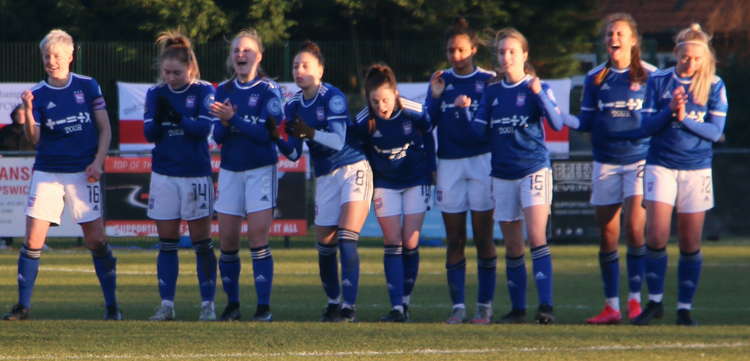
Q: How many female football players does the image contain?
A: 9